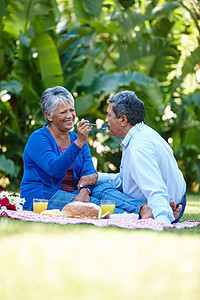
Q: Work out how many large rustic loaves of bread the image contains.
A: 1